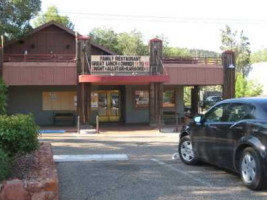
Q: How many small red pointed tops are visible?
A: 3